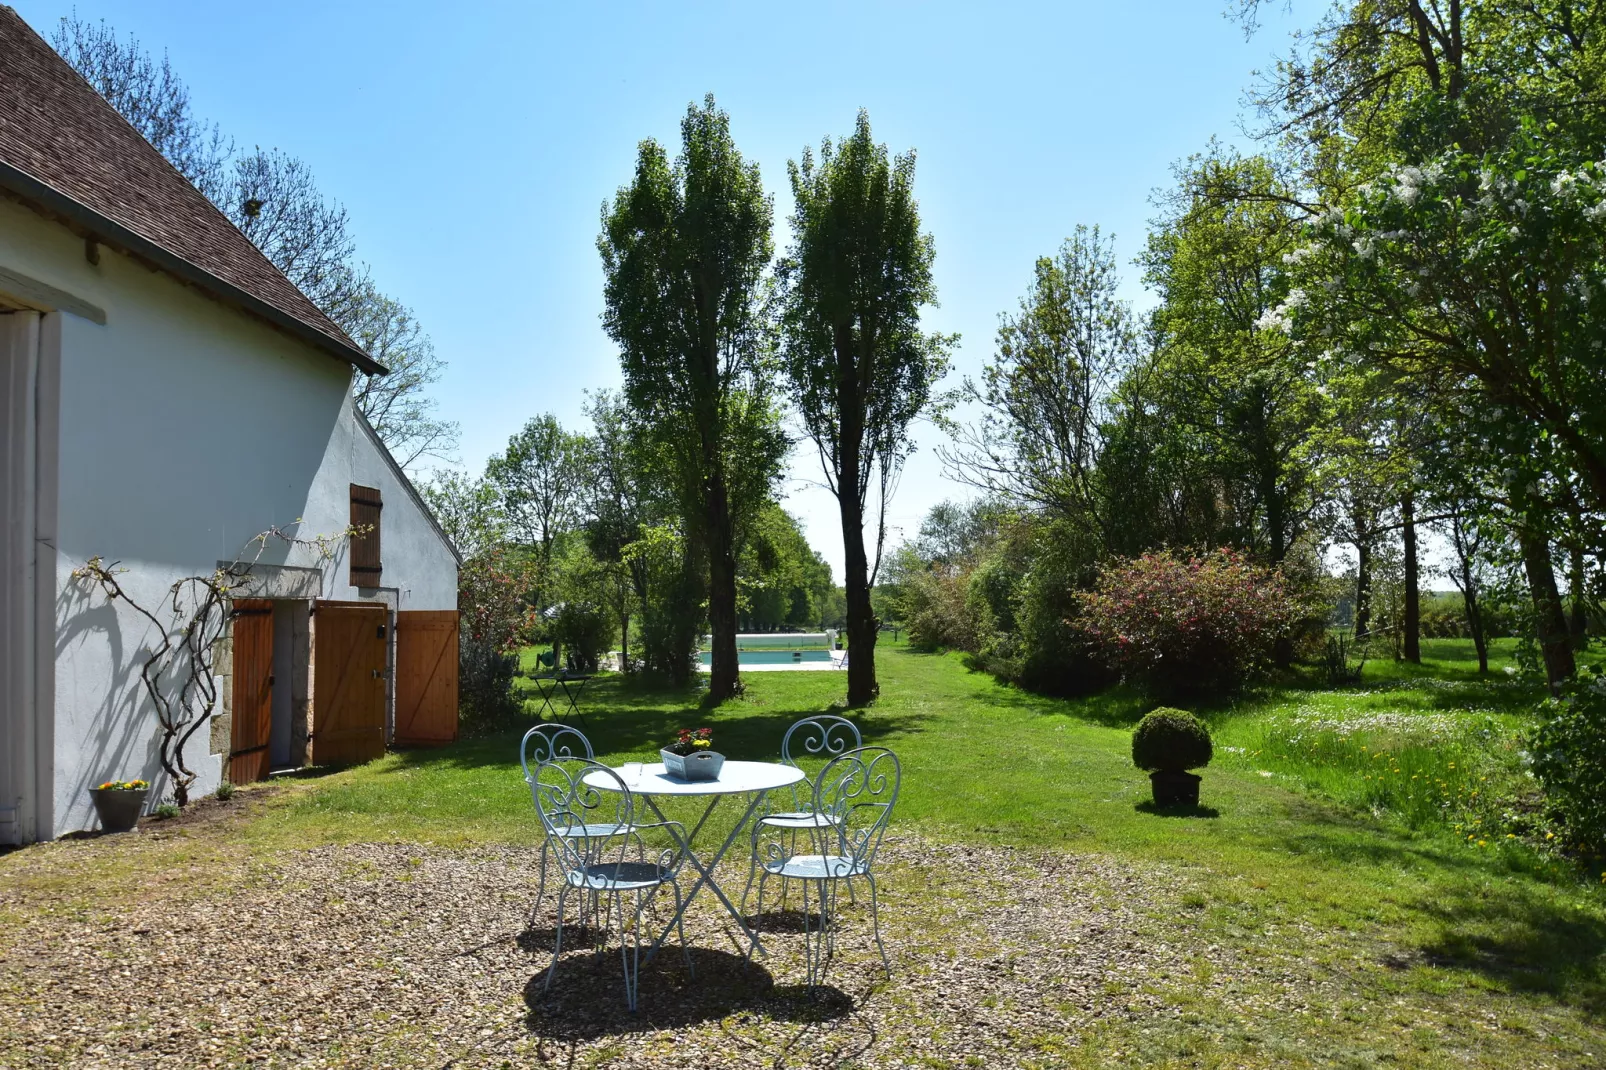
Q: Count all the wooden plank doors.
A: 3